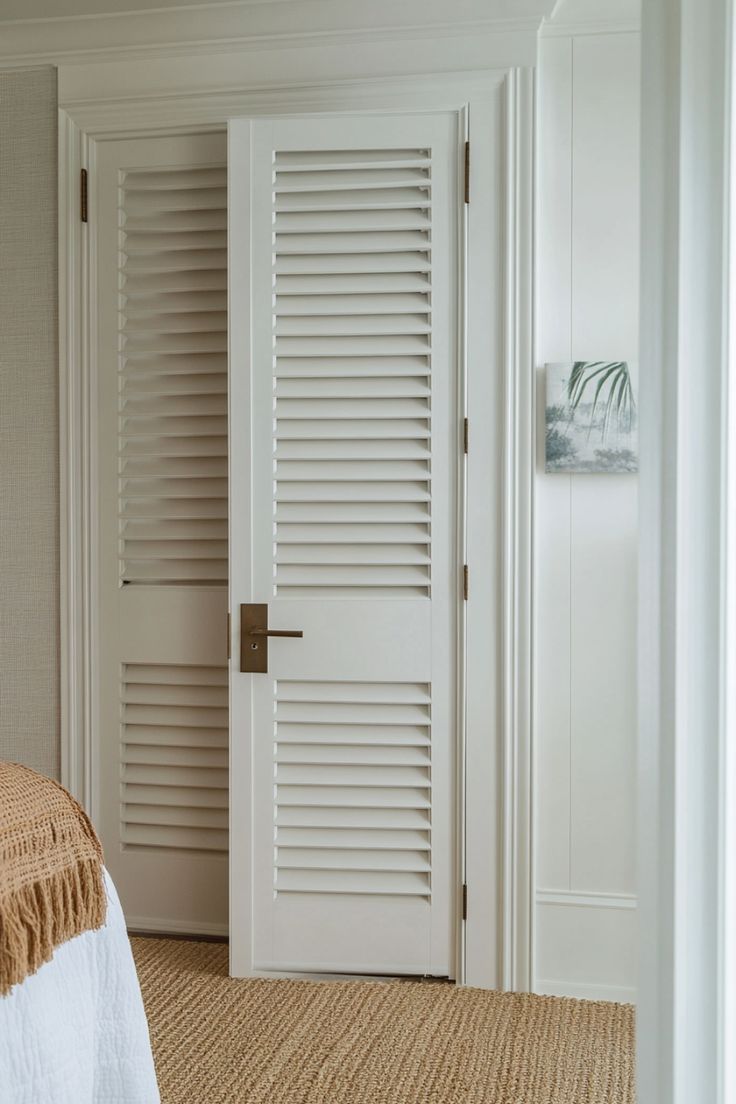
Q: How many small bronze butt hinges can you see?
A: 5